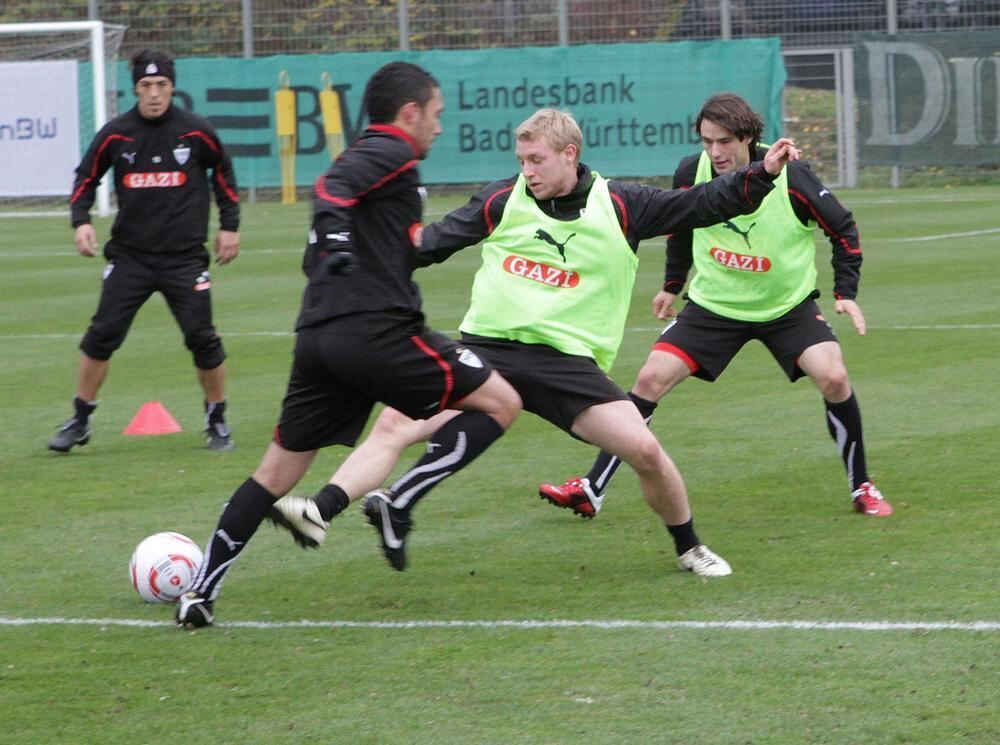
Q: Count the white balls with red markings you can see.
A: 1